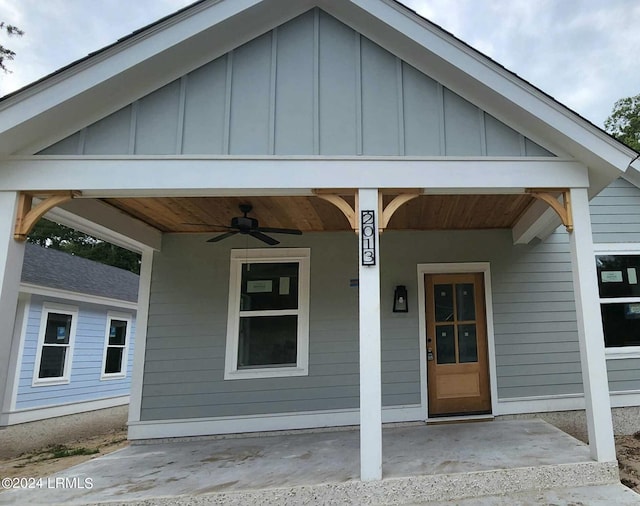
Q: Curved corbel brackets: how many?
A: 4